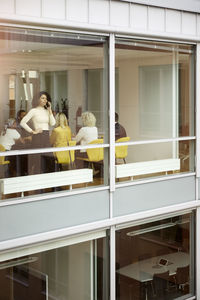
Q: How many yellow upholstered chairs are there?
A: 4